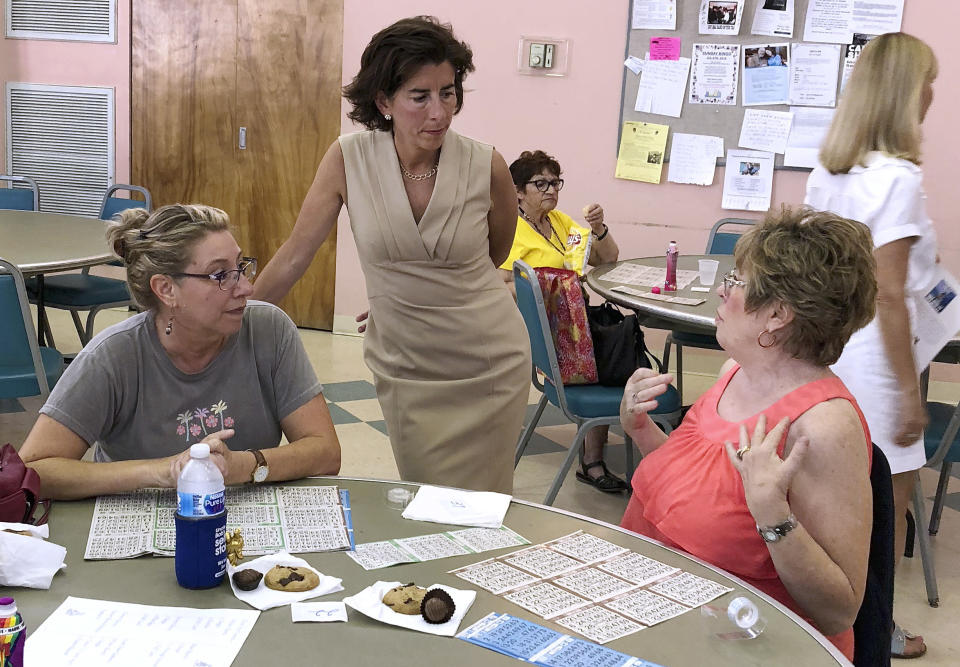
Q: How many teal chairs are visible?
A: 6